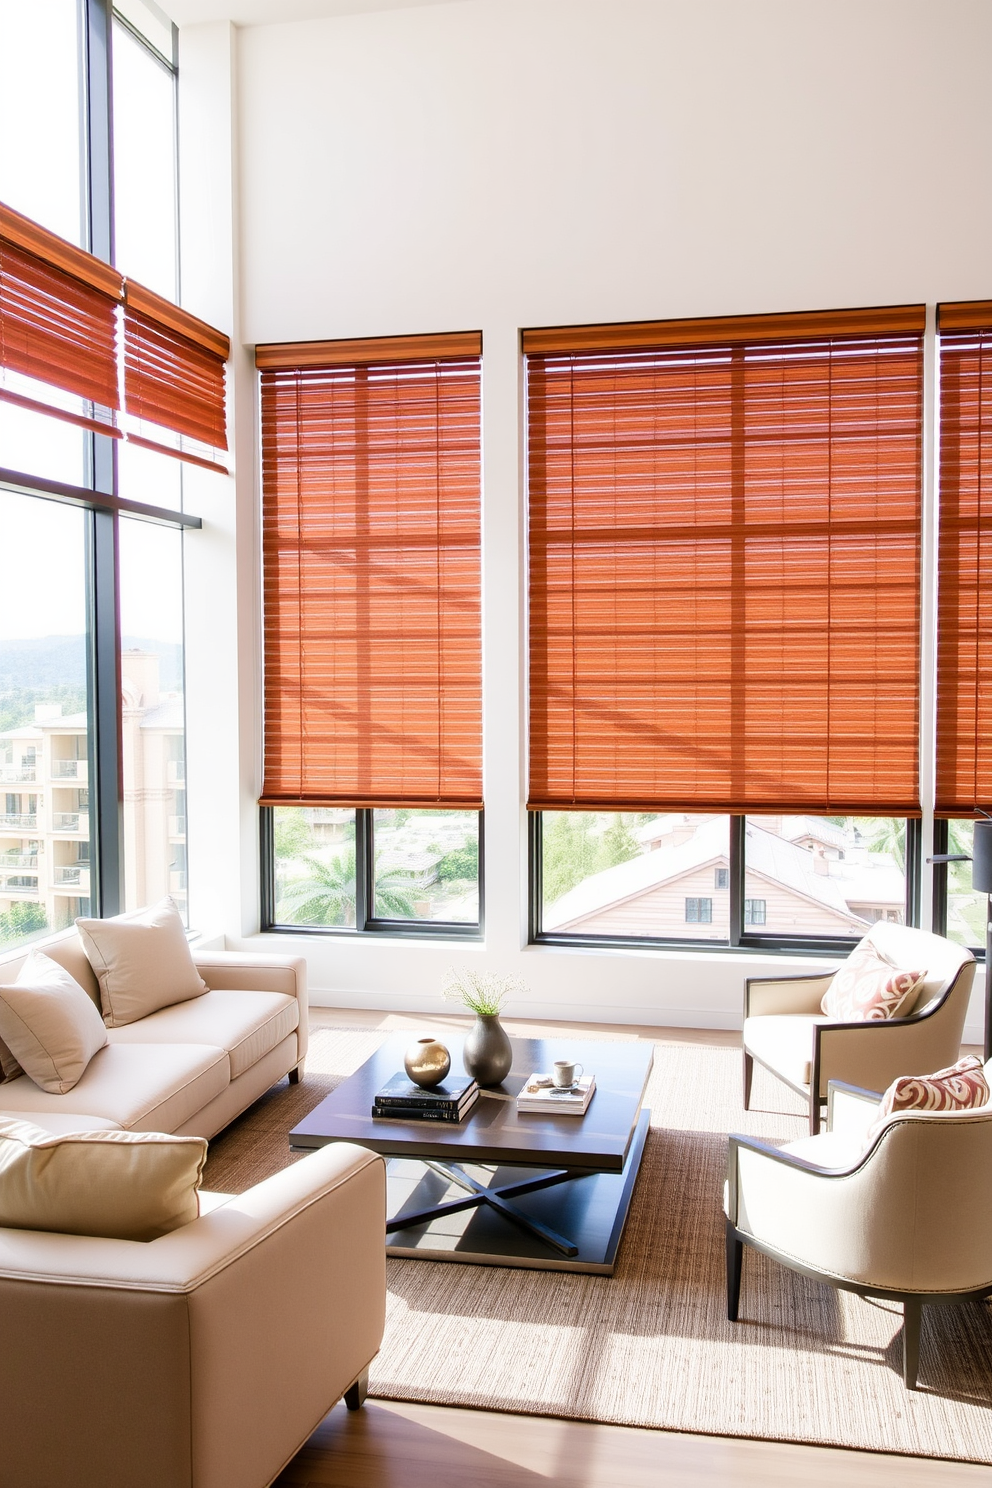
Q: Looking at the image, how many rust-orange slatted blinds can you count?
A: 5